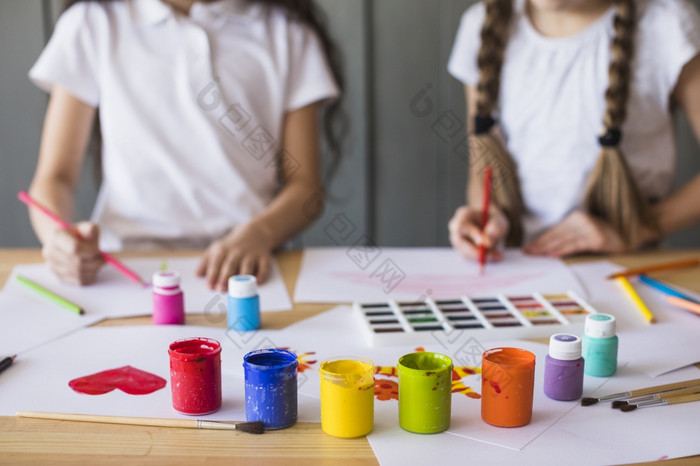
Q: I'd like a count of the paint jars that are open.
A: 5